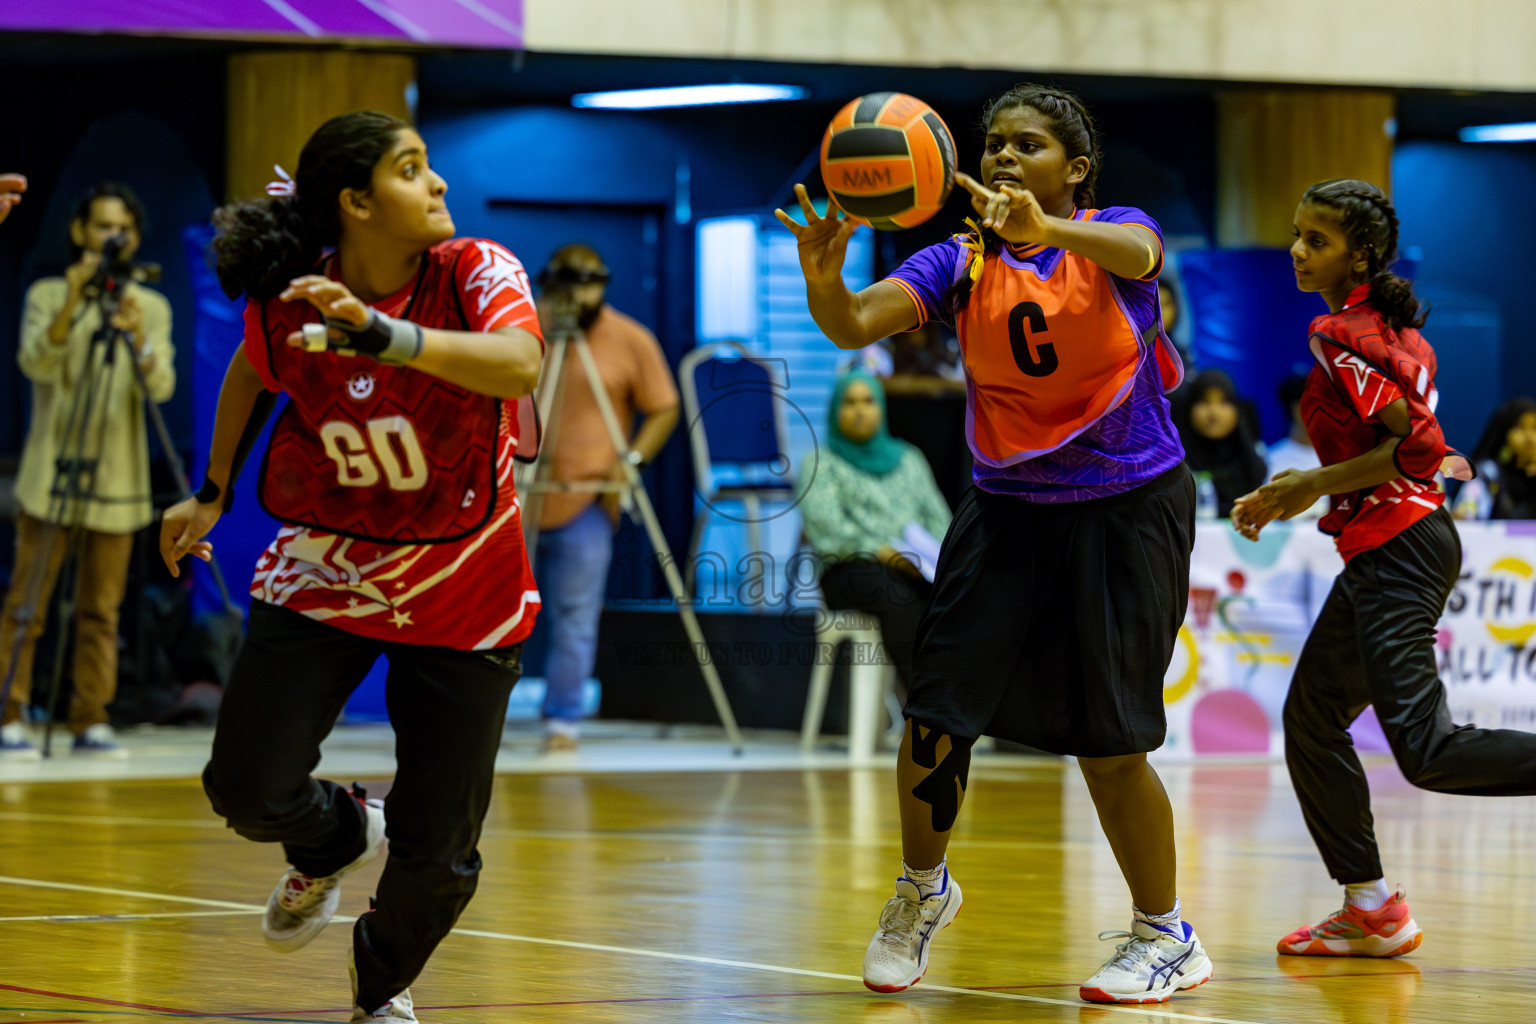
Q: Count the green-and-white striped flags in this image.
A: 0